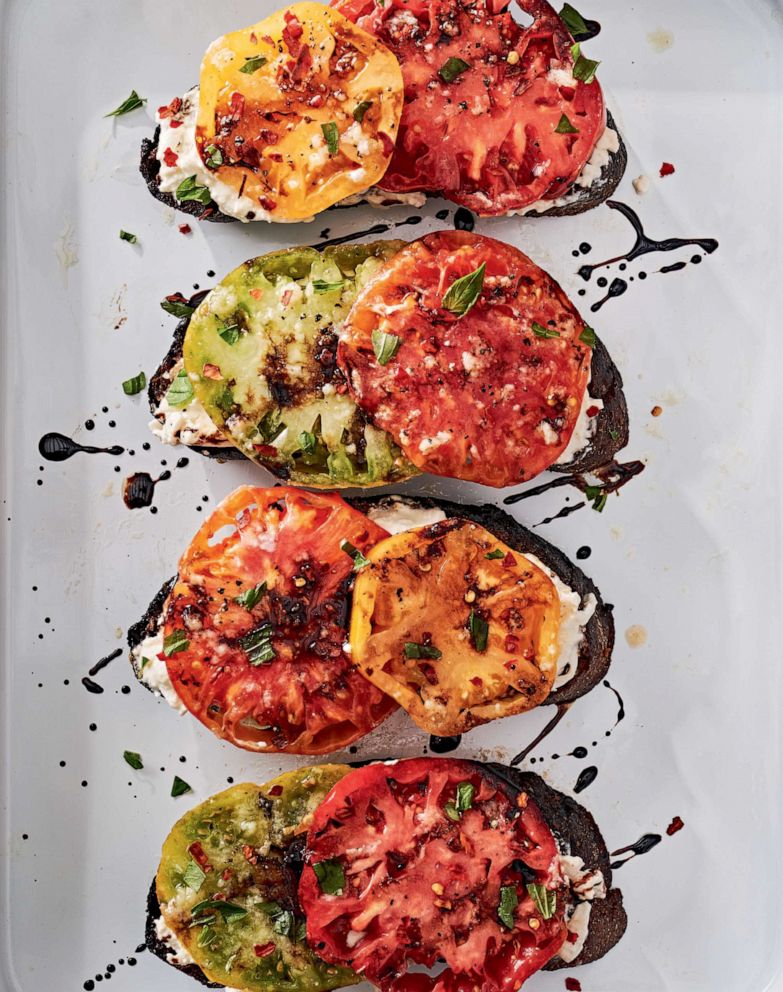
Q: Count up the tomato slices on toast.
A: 8